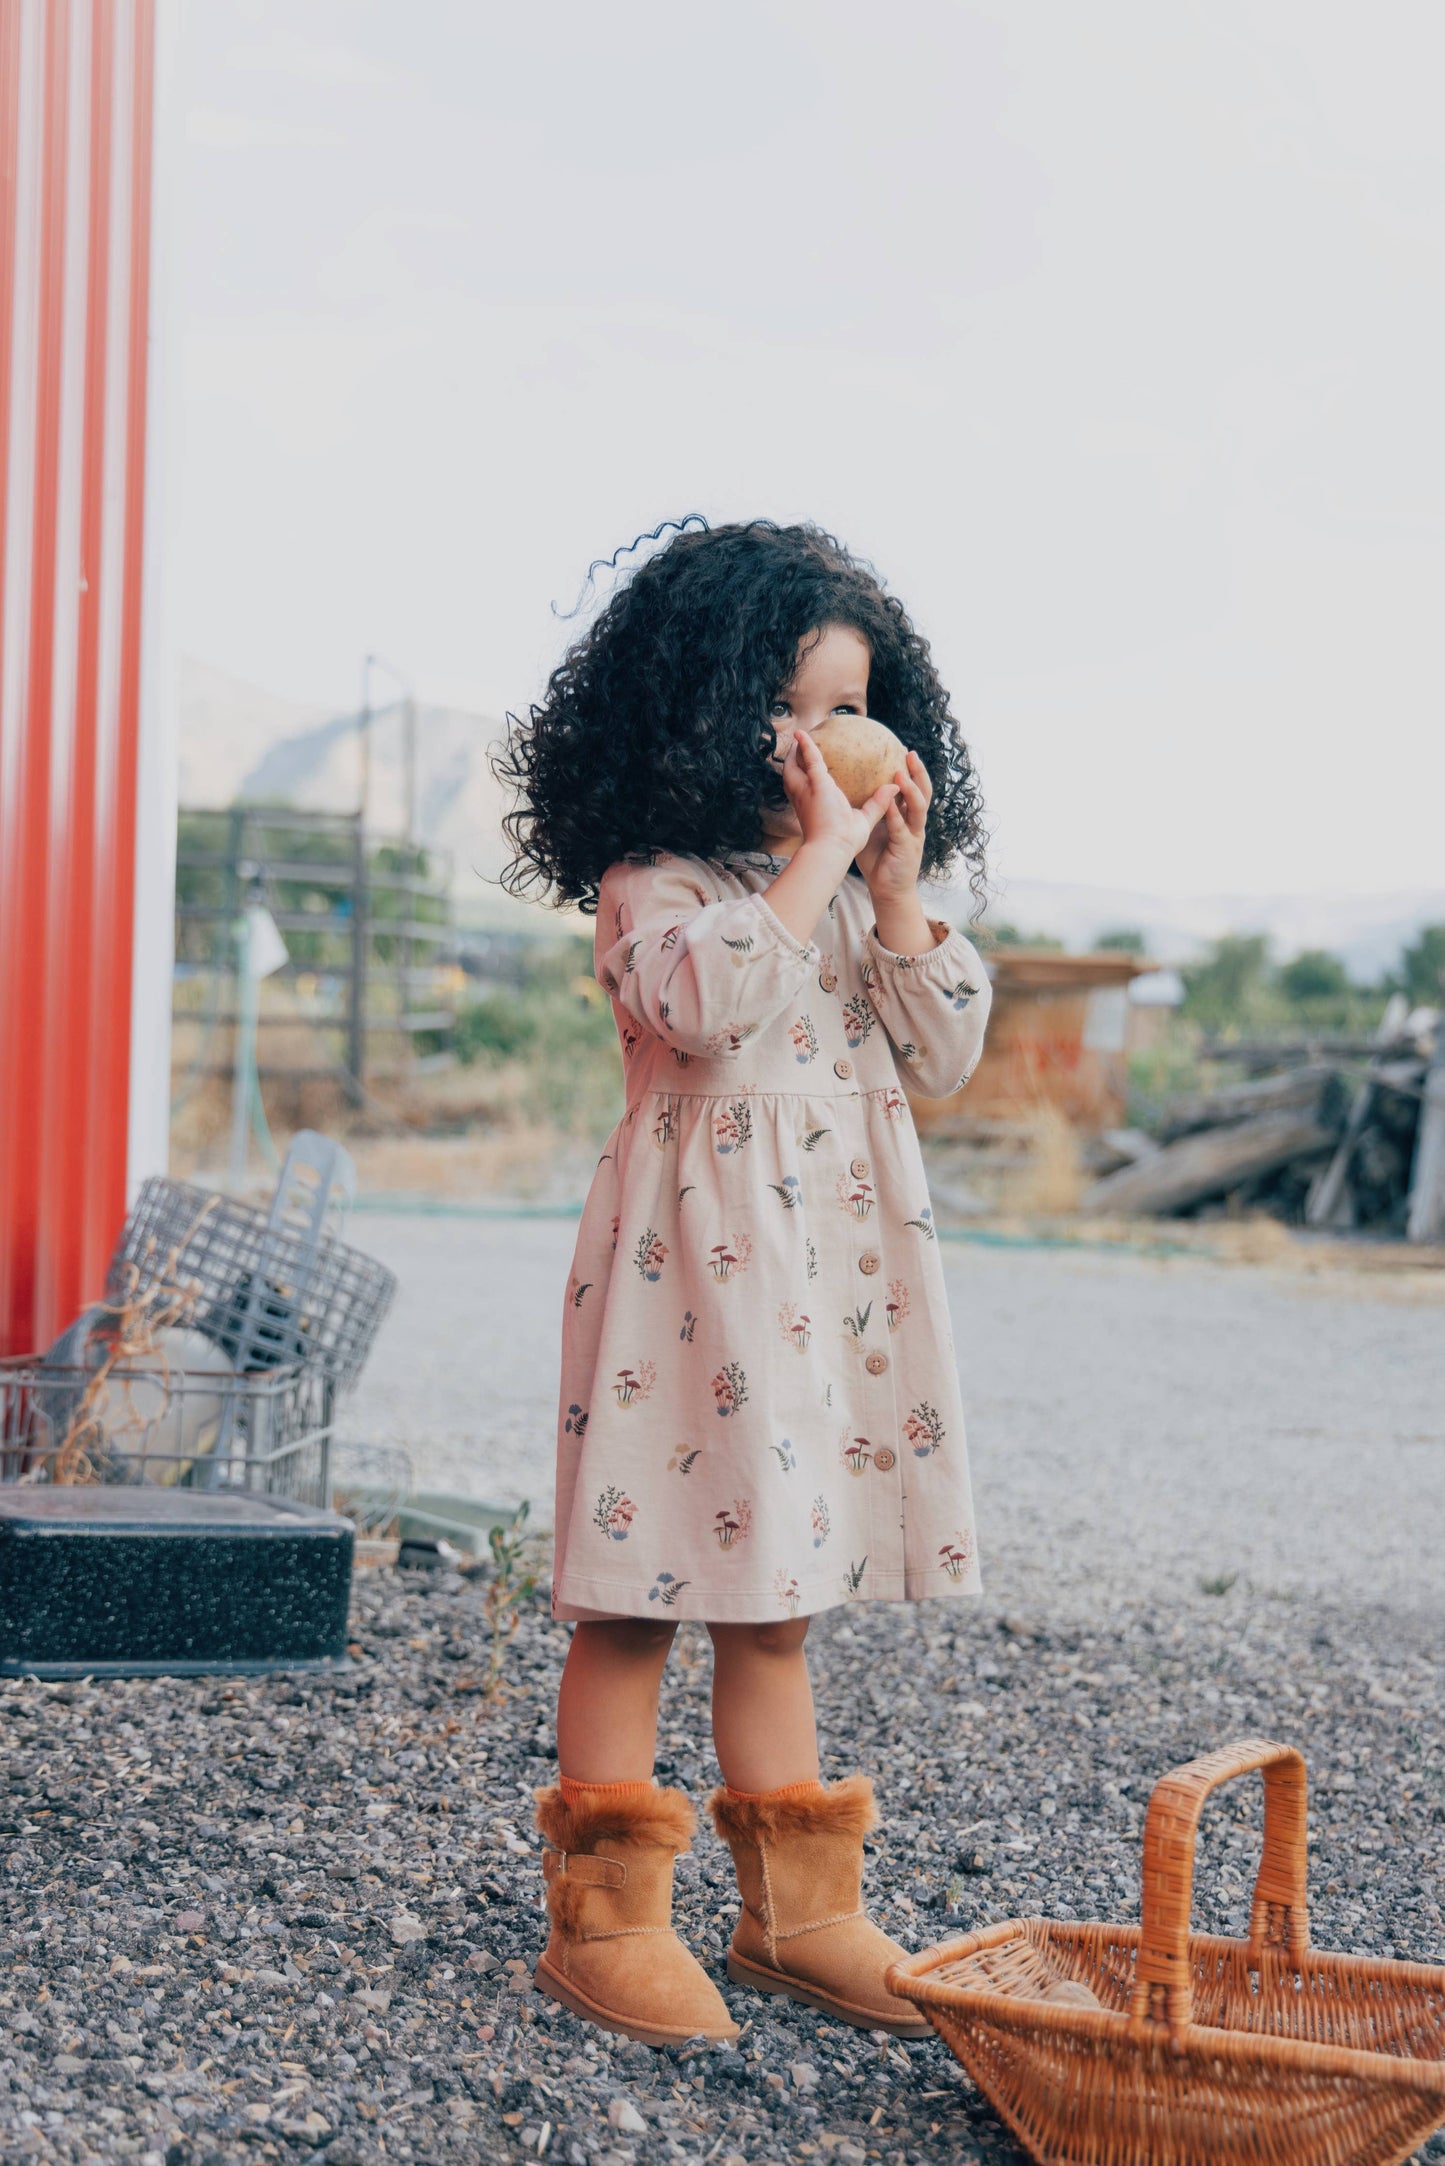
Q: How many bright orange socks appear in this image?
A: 2